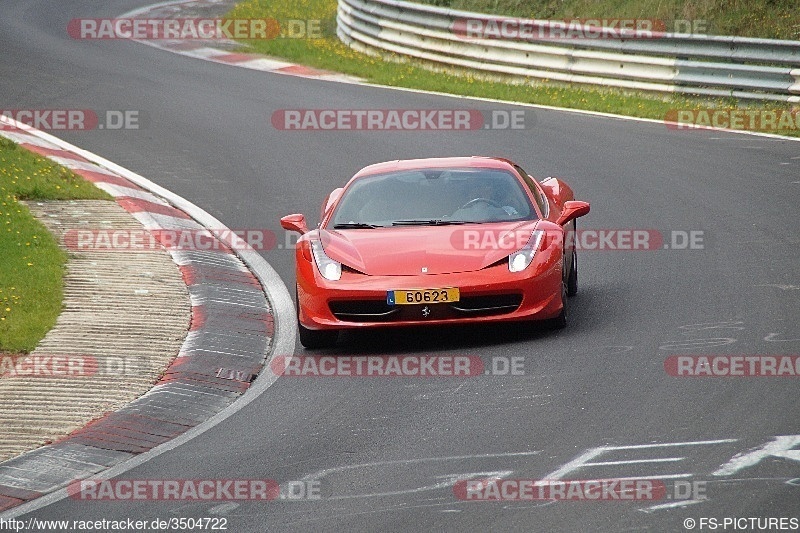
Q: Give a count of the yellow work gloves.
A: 0